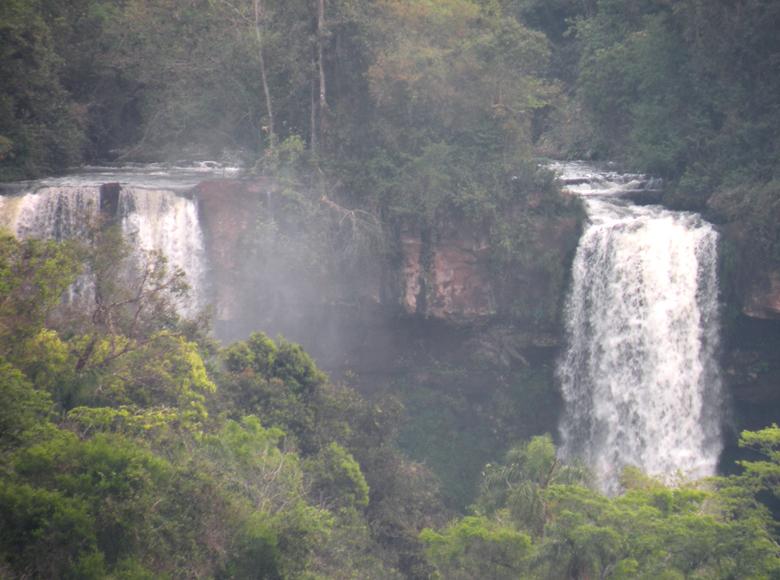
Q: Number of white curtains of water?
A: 3